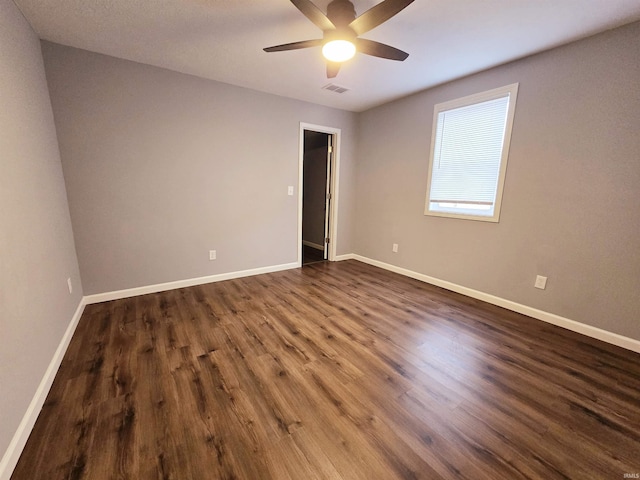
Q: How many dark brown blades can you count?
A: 5